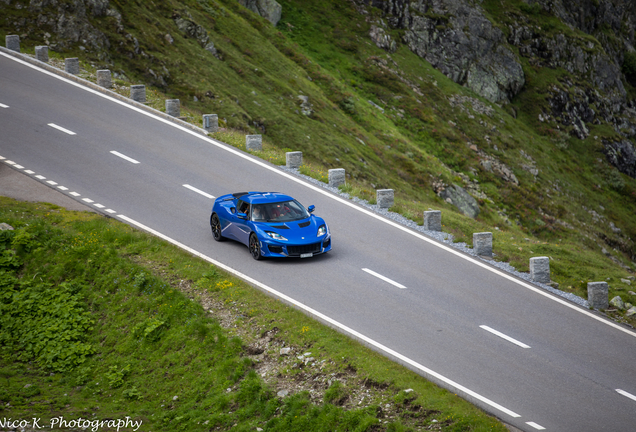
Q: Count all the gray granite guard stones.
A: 15